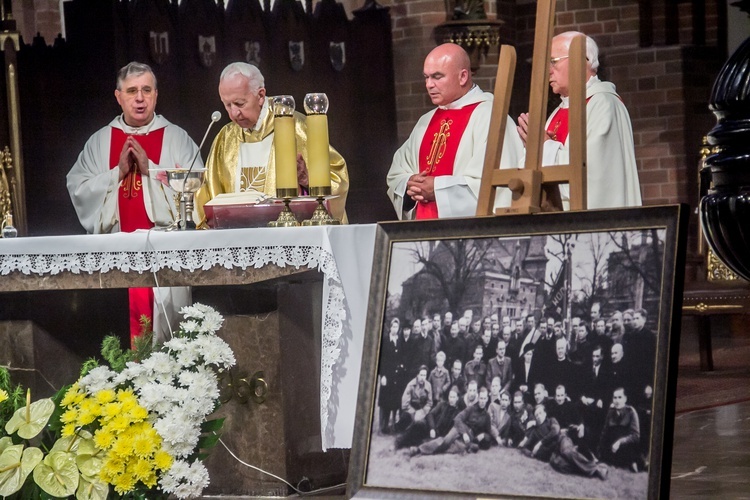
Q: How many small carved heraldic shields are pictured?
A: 5